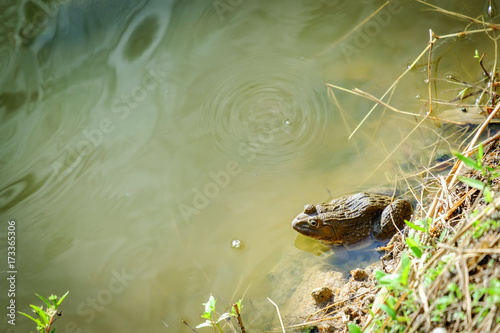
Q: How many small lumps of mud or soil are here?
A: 2